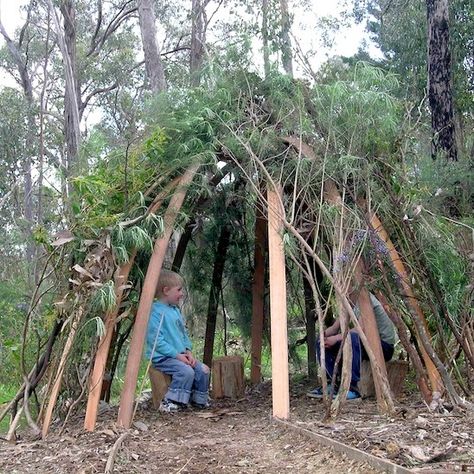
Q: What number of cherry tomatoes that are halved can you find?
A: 0